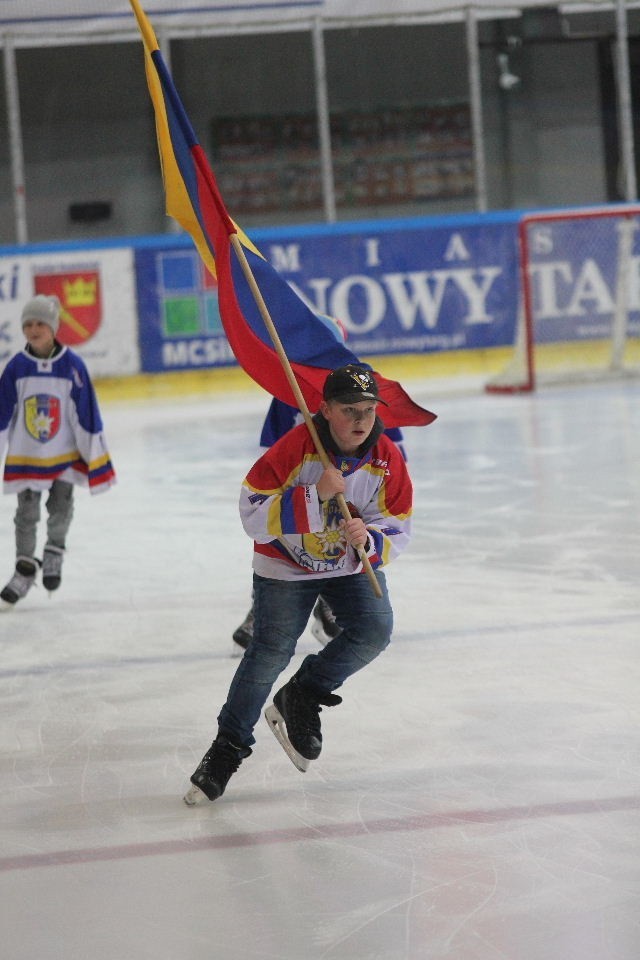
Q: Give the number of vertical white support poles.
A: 5